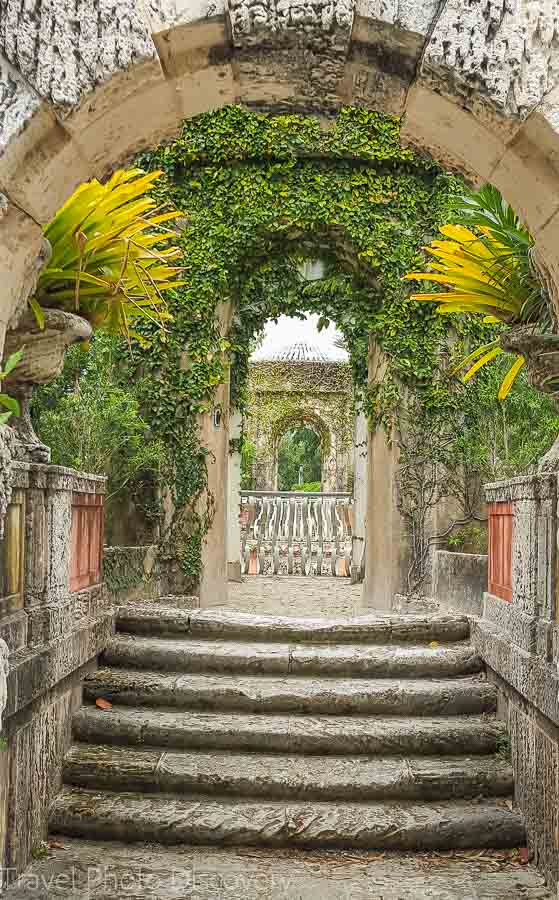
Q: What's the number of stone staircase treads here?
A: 6